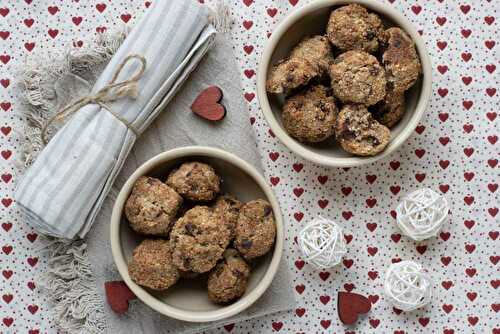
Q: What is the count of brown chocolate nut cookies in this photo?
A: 15